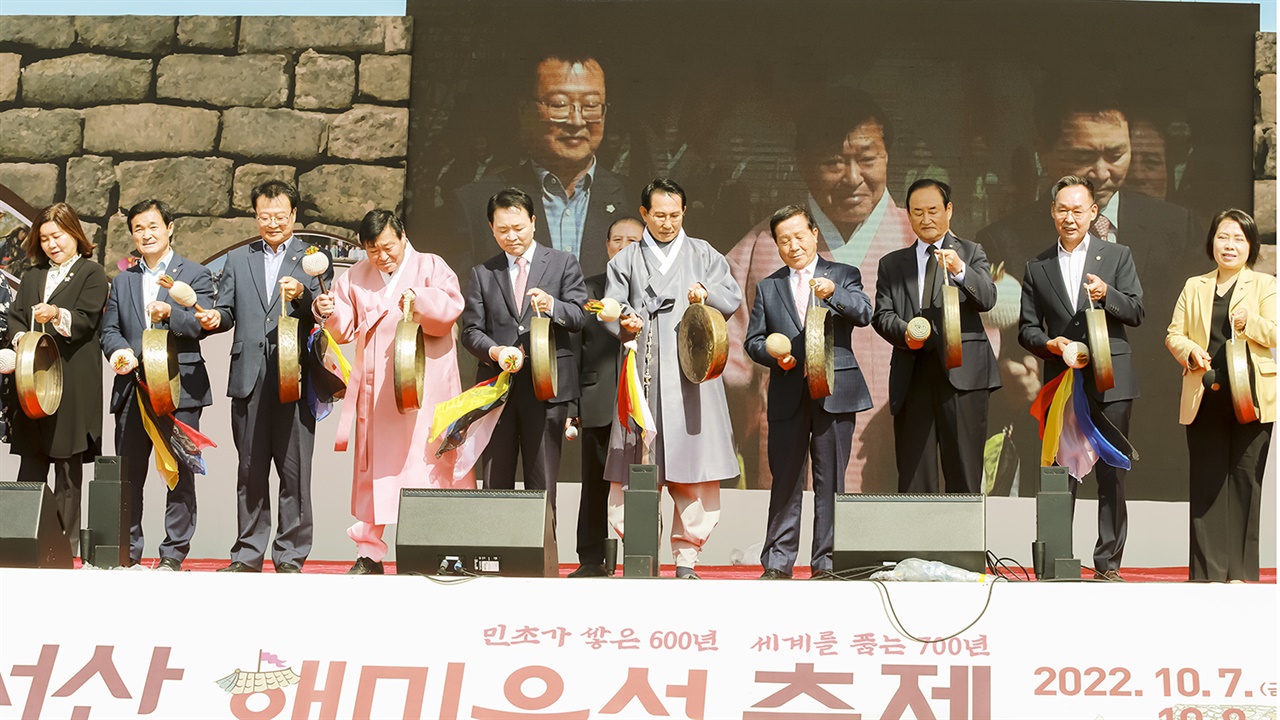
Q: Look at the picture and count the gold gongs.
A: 10